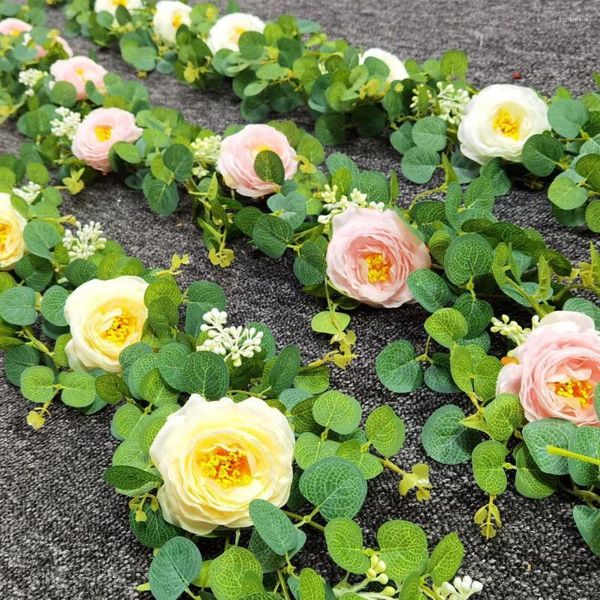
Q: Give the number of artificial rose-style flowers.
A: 15